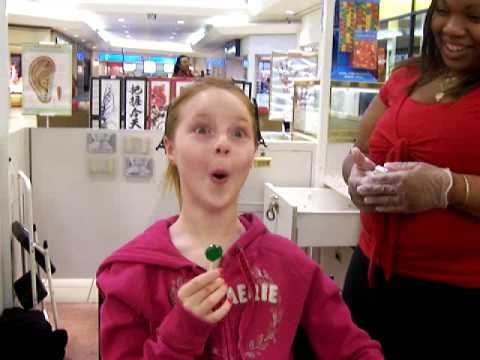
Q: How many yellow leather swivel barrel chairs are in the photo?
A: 0